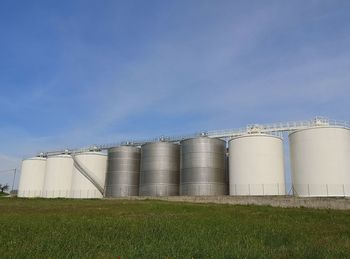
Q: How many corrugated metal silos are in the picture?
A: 3